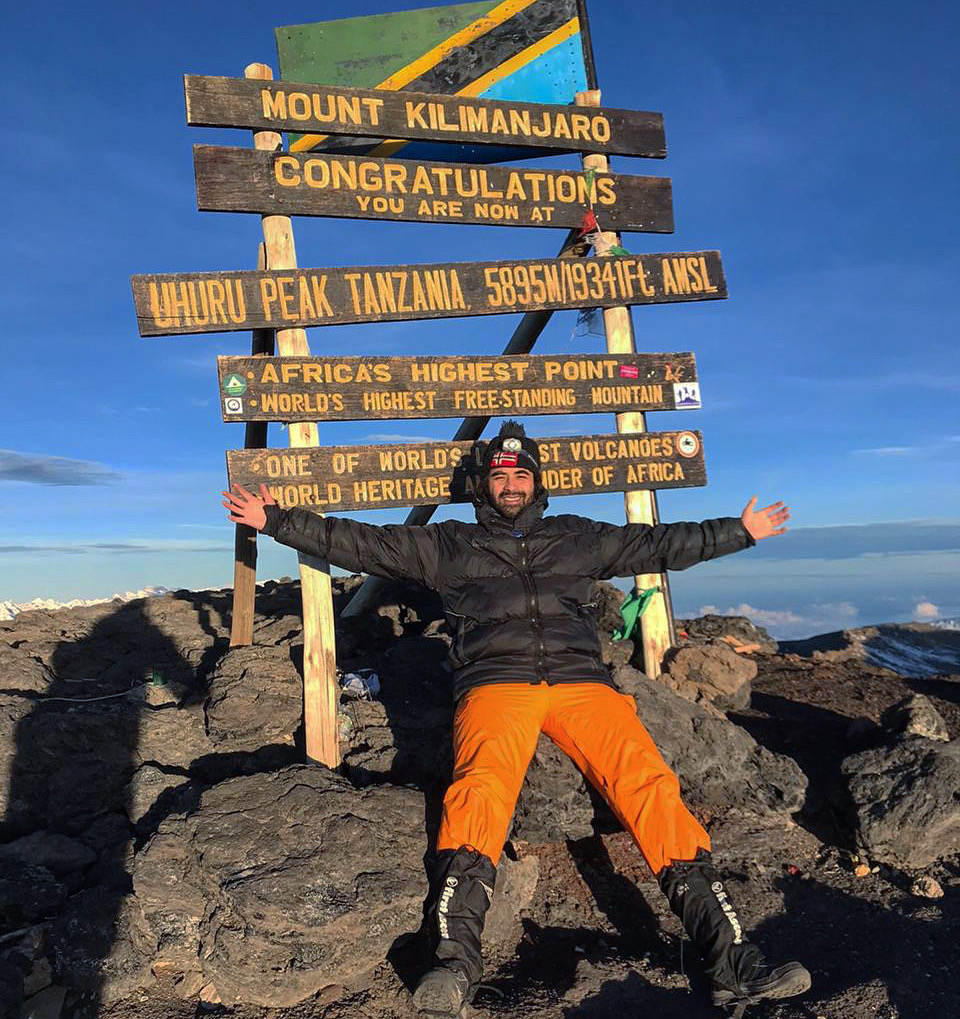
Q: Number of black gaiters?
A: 2